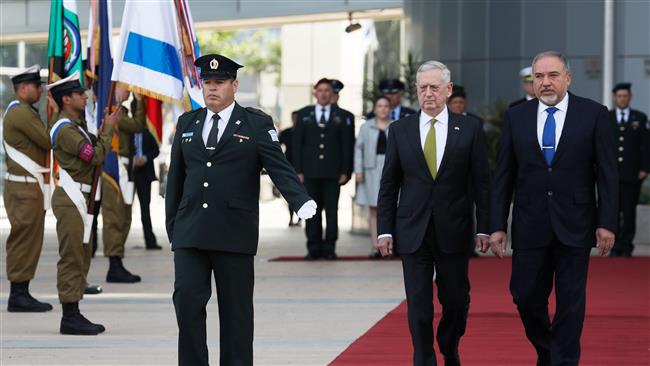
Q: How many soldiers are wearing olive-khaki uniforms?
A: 3